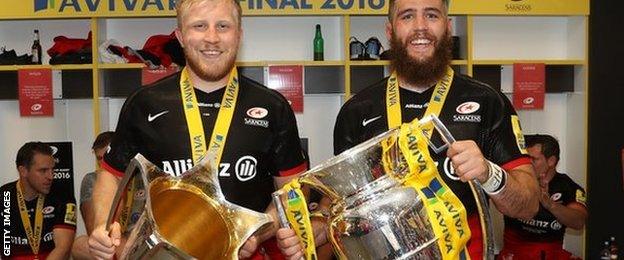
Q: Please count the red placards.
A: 4